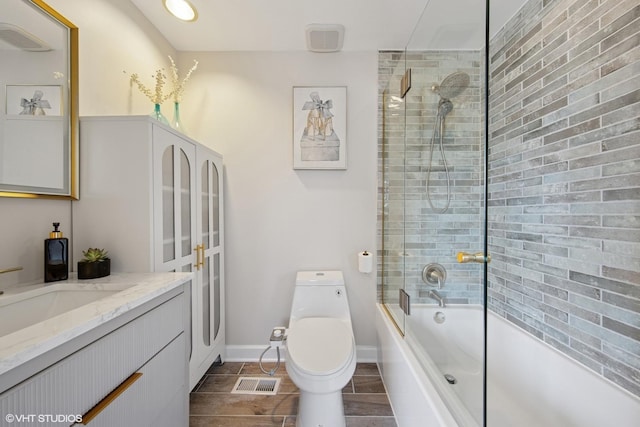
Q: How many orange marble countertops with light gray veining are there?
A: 0